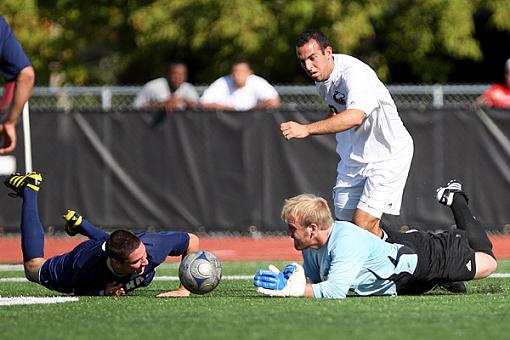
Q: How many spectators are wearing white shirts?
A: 2